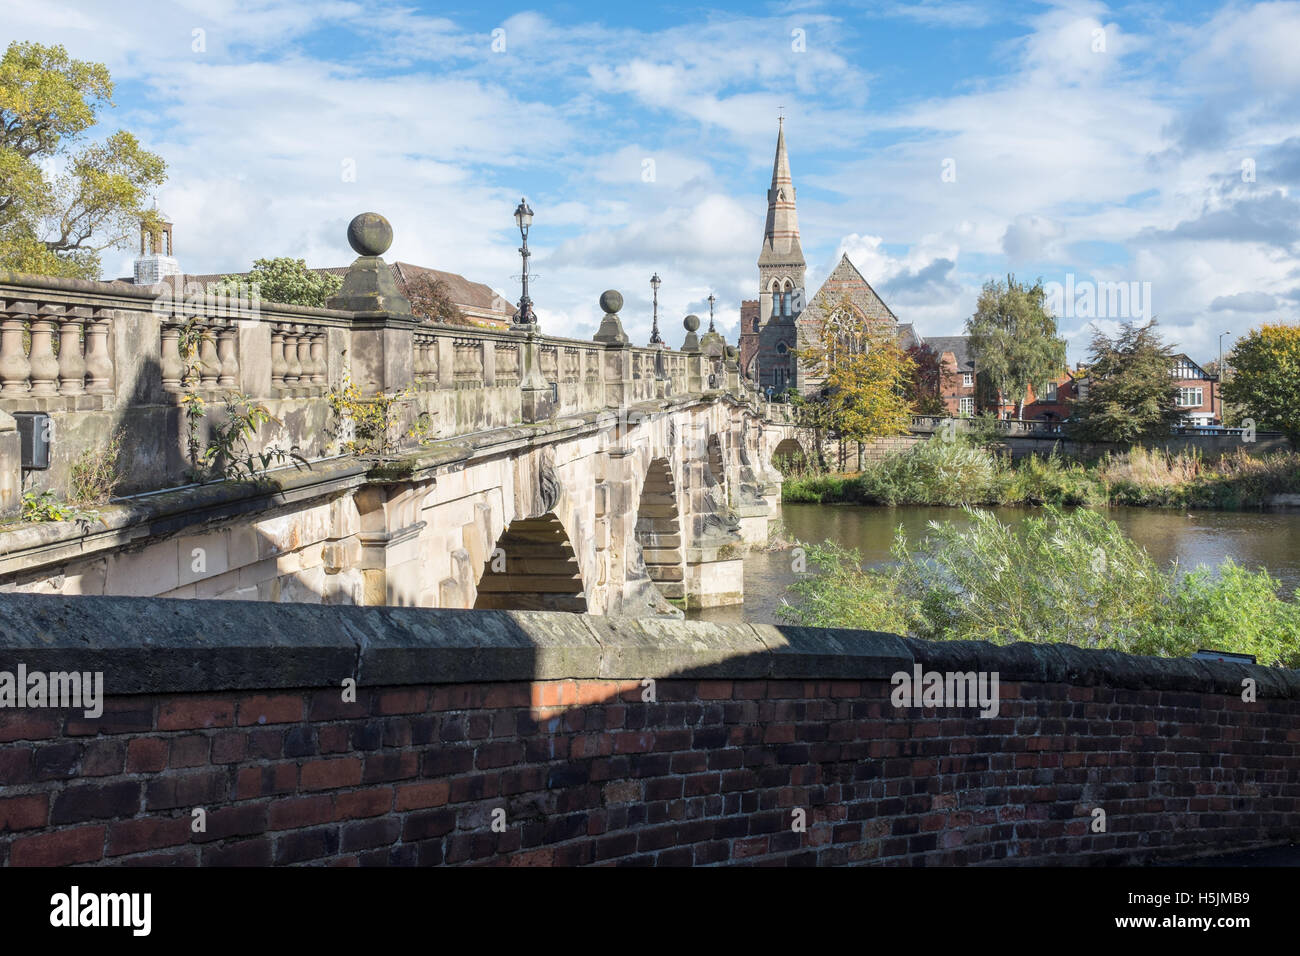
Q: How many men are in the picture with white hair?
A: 0